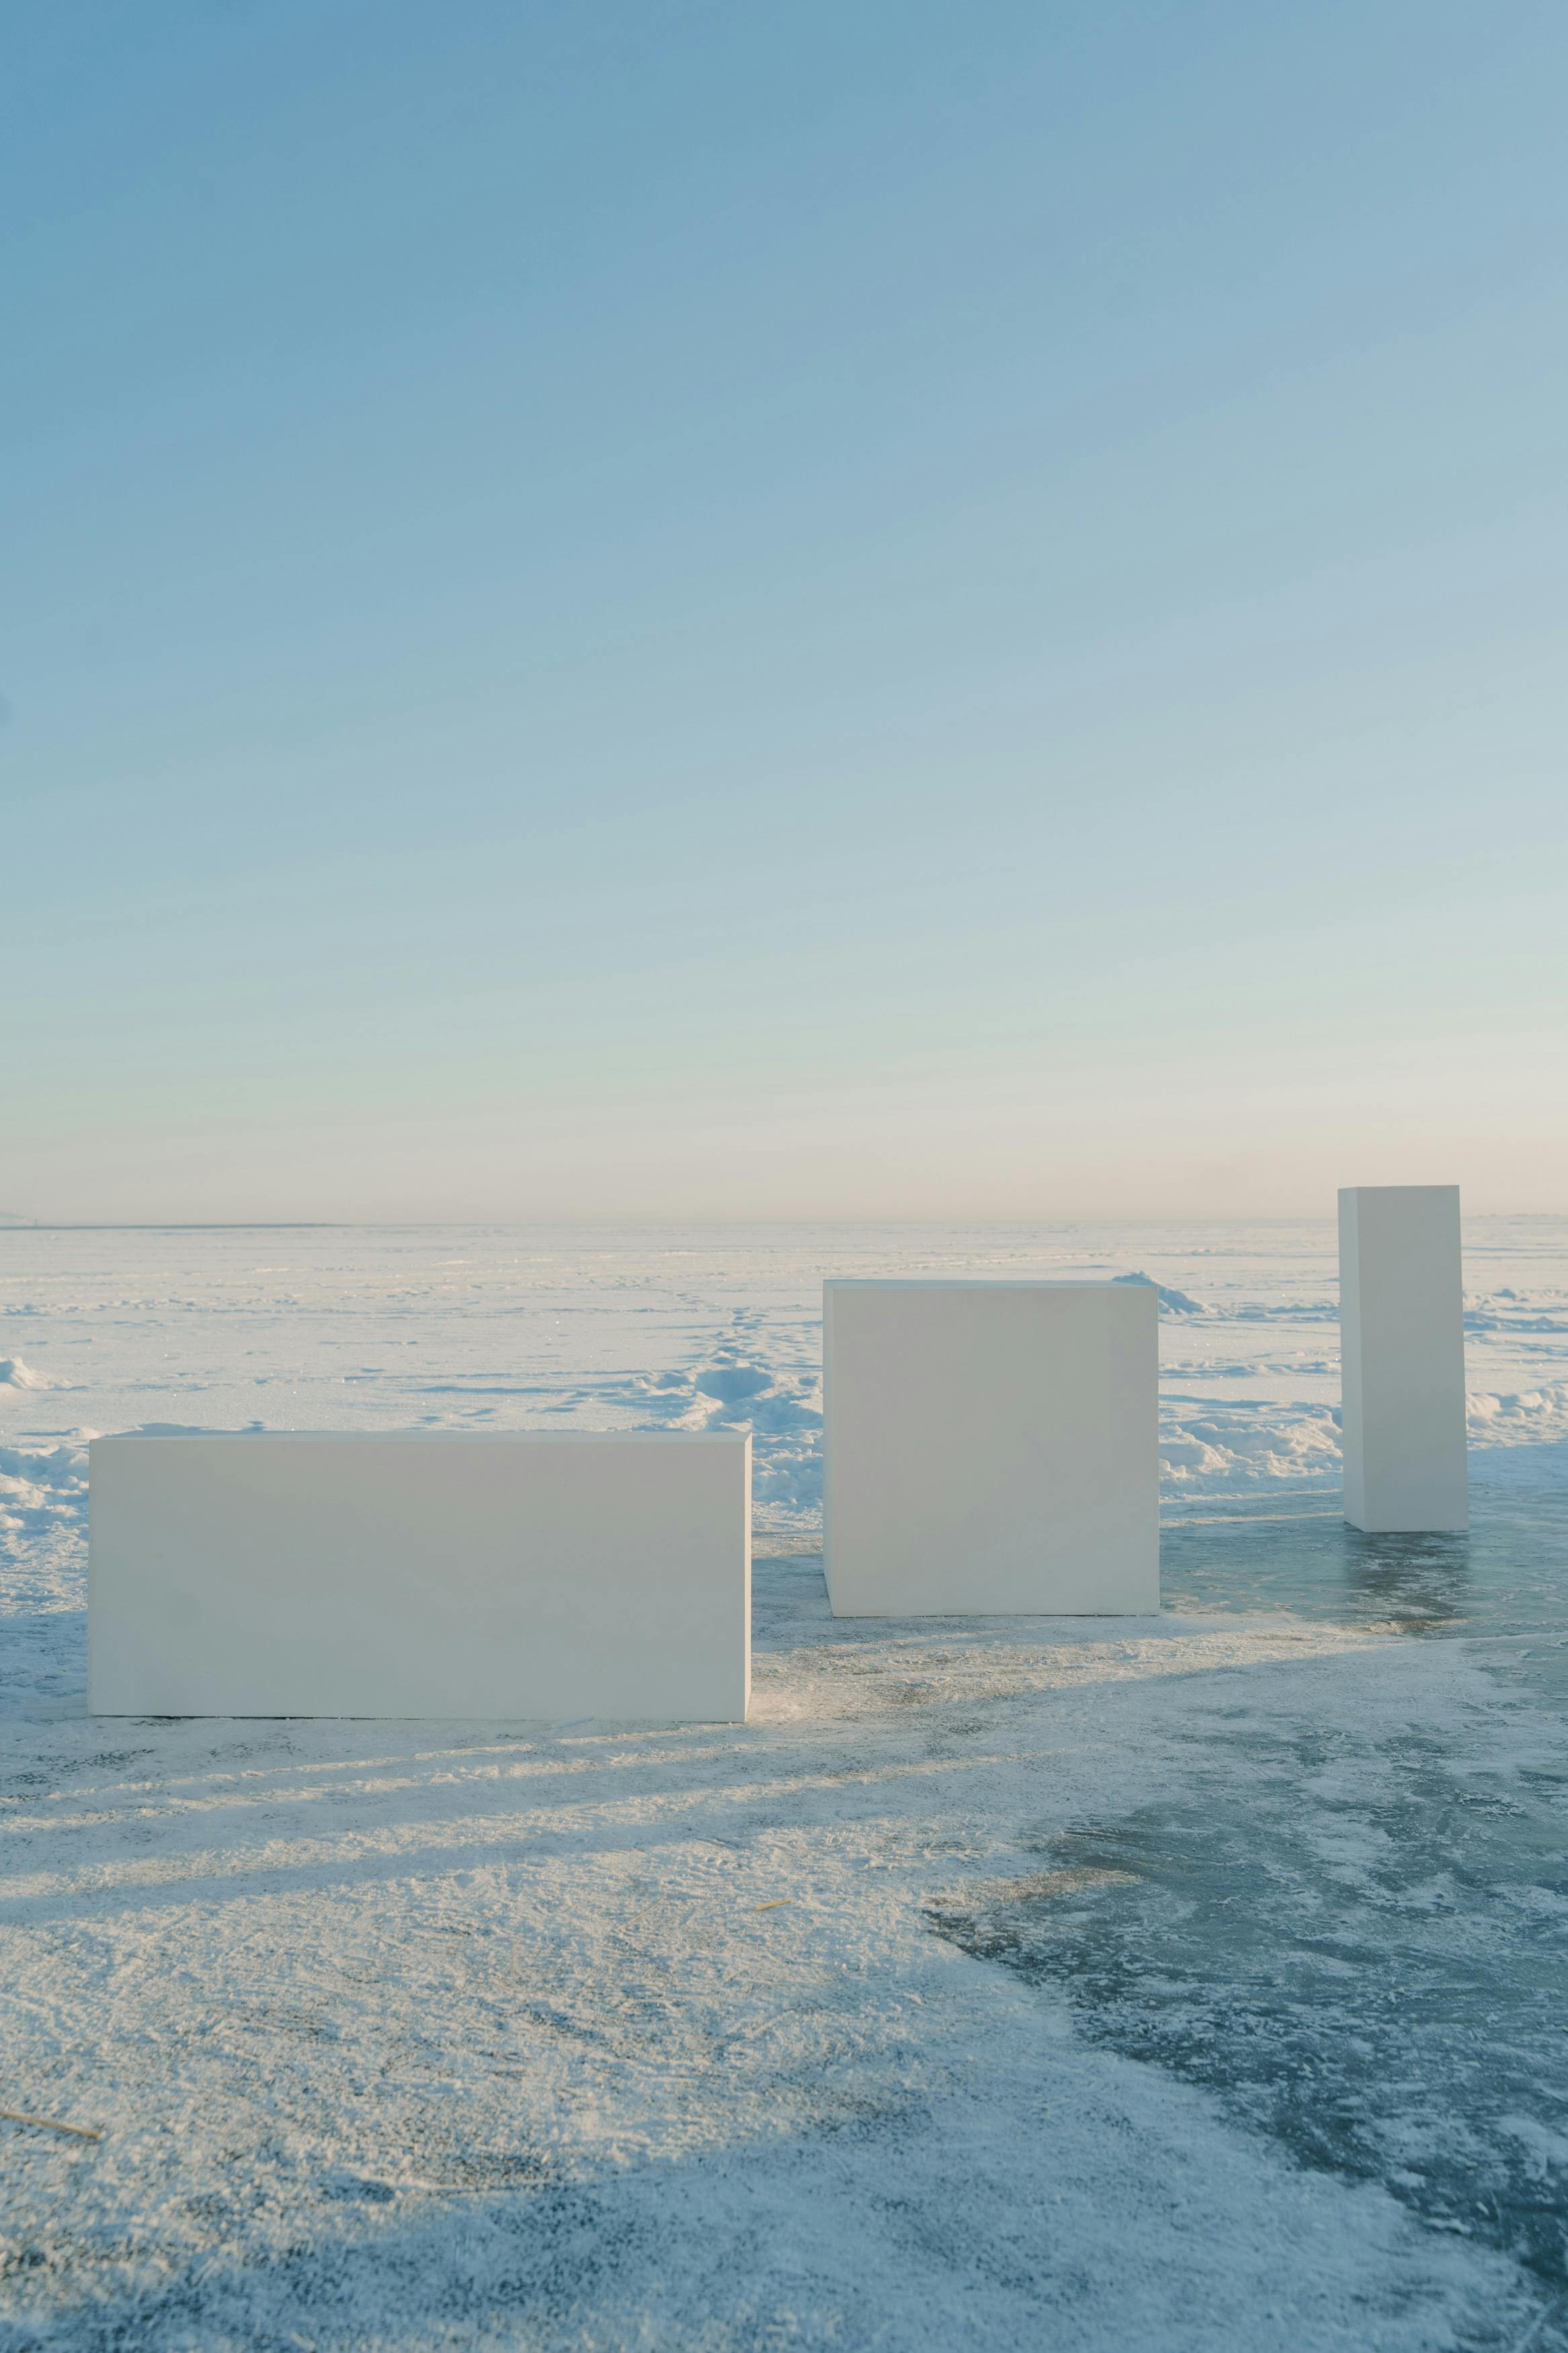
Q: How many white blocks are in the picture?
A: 3